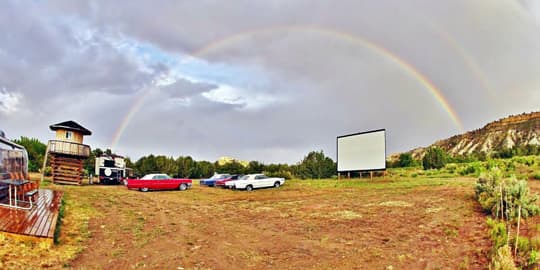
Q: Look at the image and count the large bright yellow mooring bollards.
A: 0